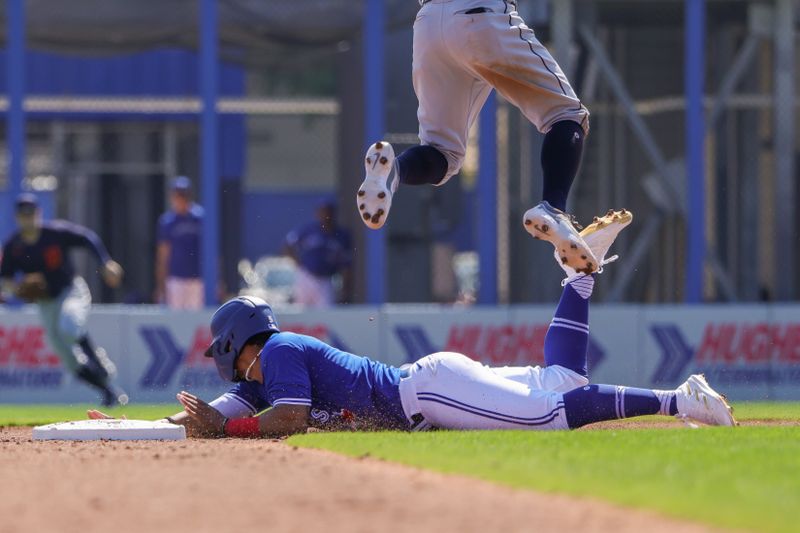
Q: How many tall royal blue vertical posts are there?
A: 5